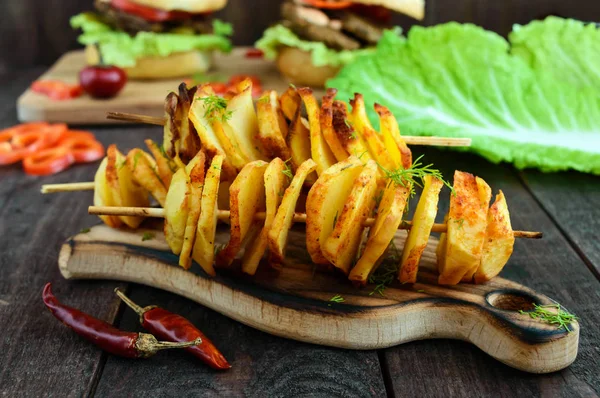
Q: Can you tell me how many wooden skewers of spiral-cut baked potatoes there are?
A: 3